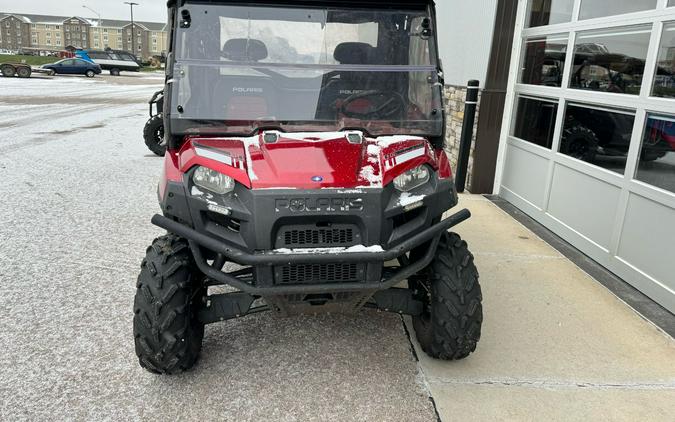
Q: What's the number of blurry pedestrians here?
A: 0